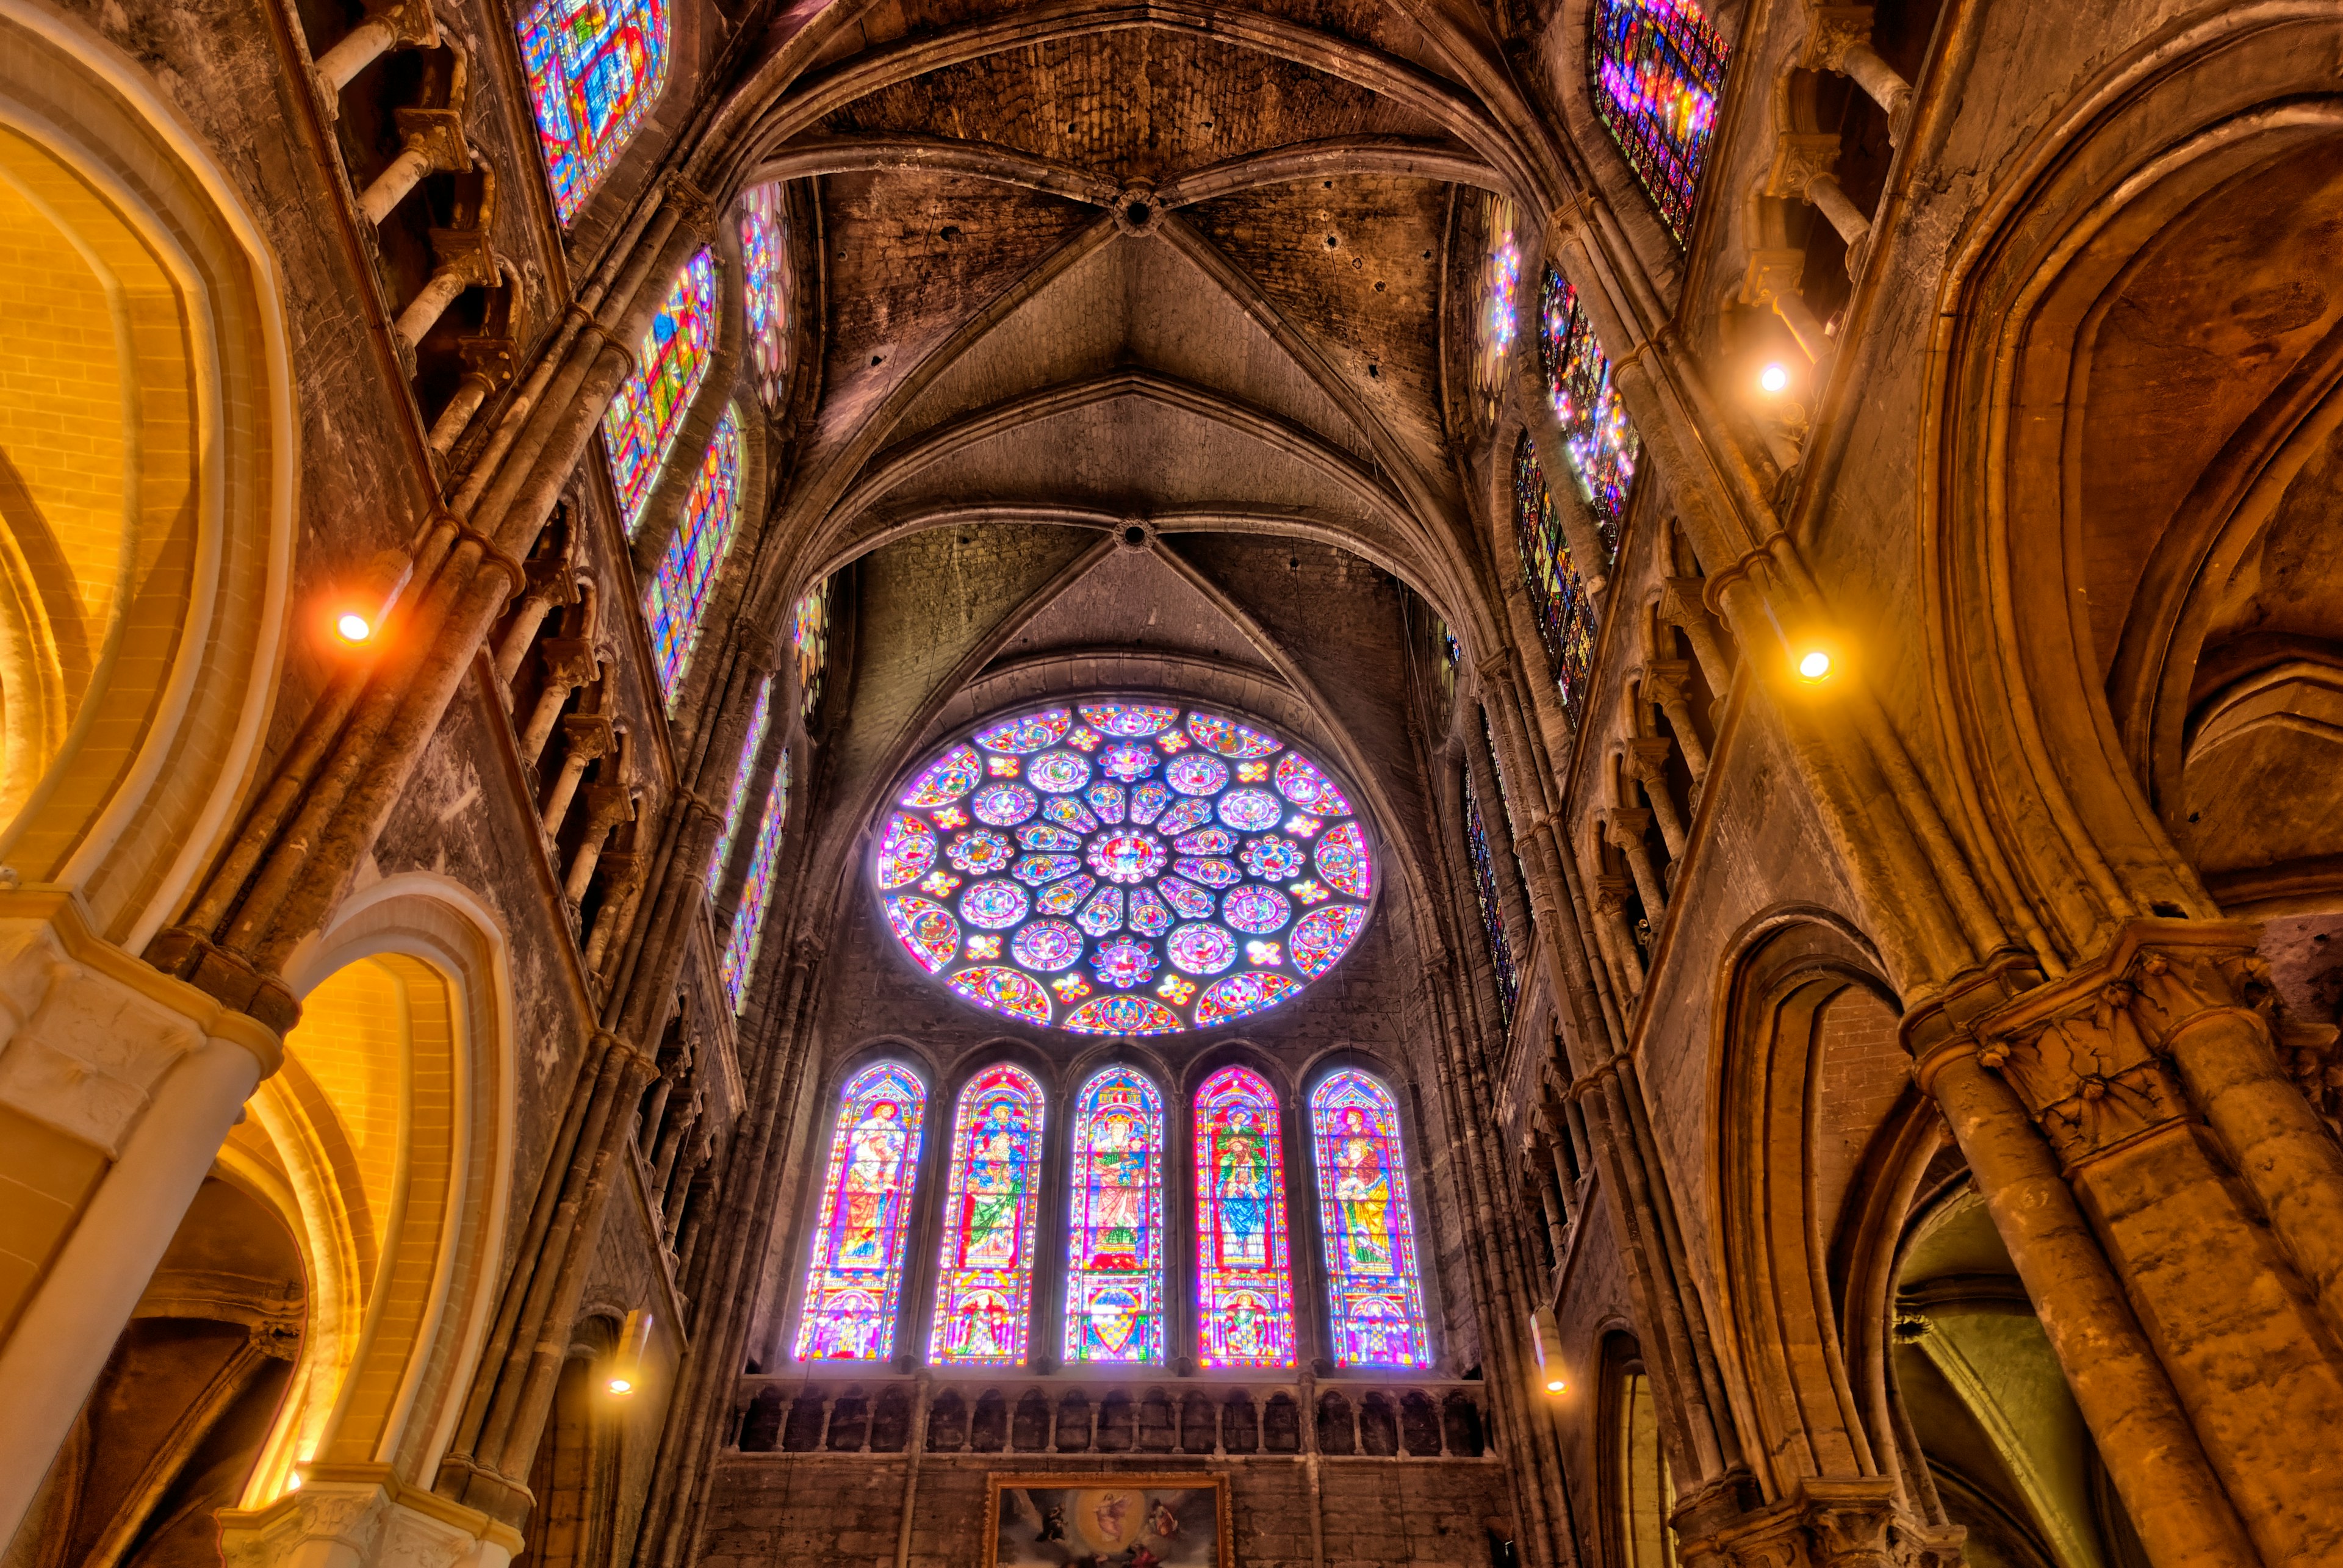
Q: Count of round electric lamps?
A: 5